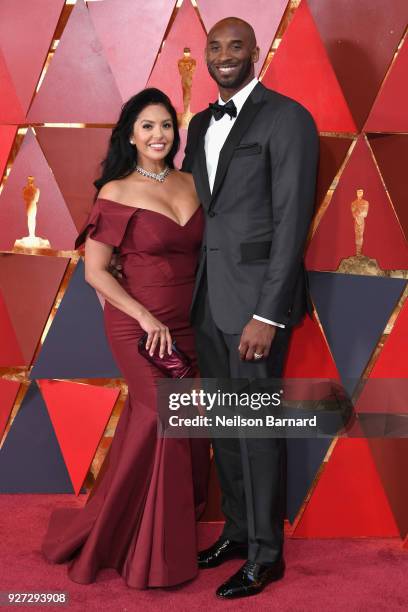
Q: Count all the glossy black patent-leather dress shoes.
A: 2